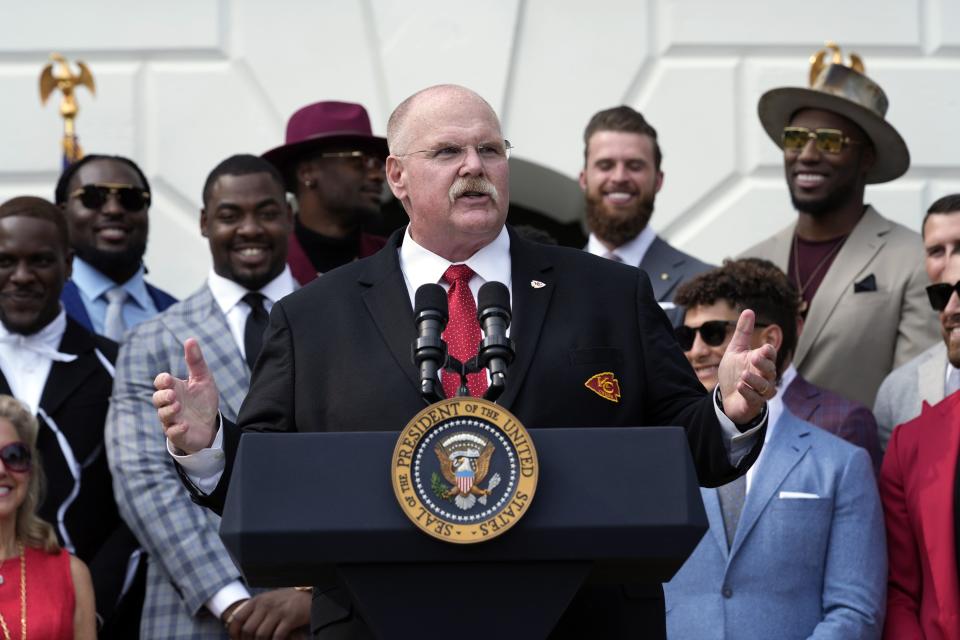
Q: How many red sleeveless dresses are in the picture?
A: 1